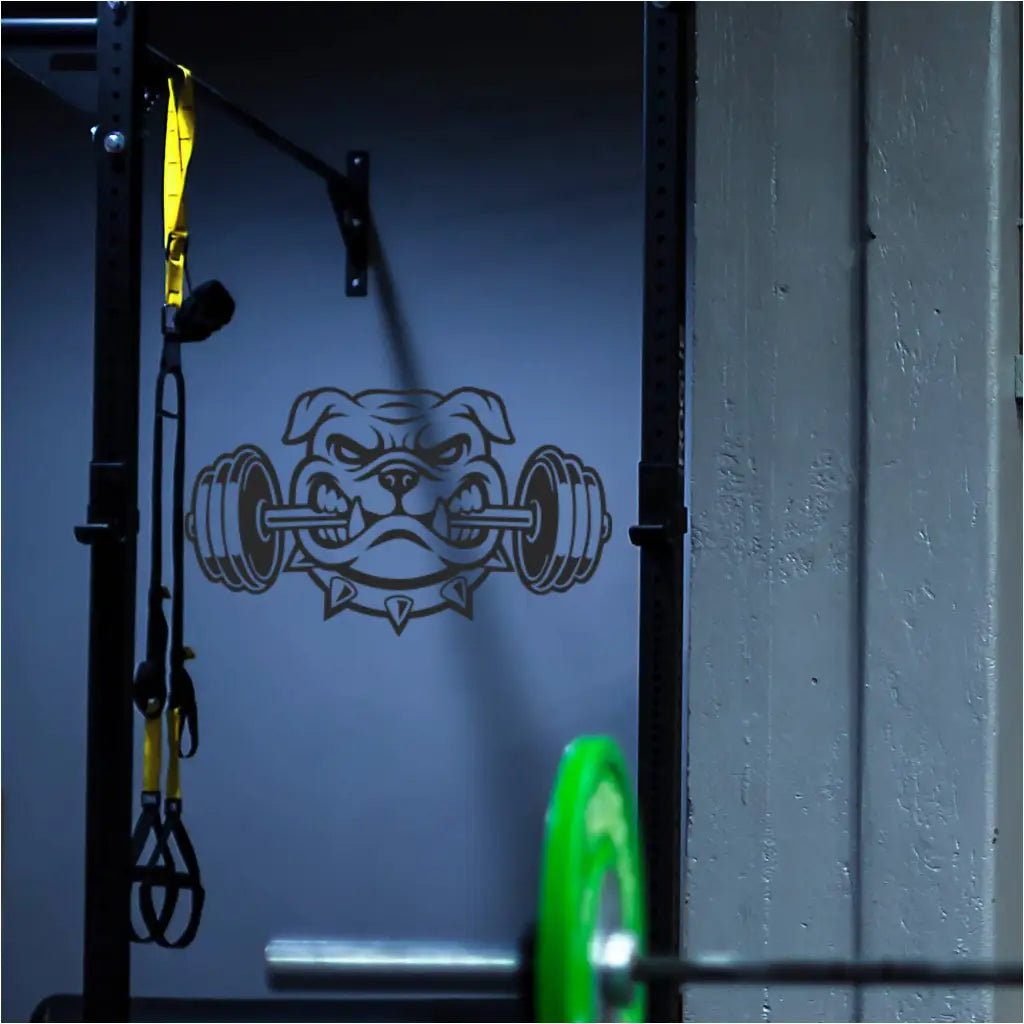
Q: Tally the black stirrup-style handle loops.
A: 2